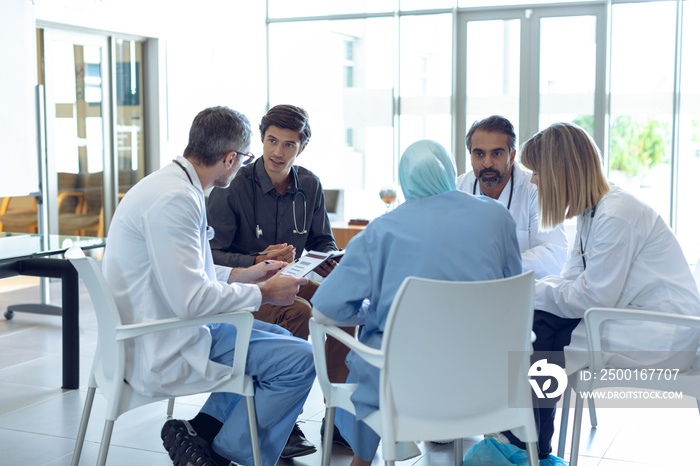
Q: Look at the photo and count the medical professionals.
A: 5